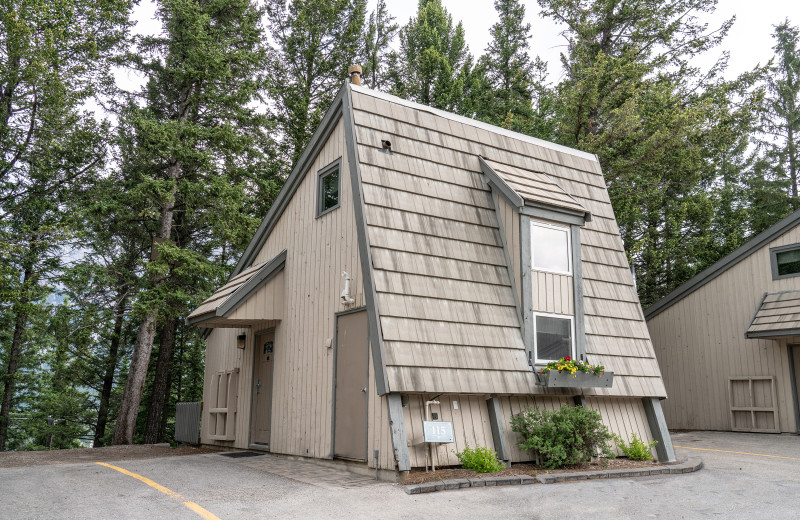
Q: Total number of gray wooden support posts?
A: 4